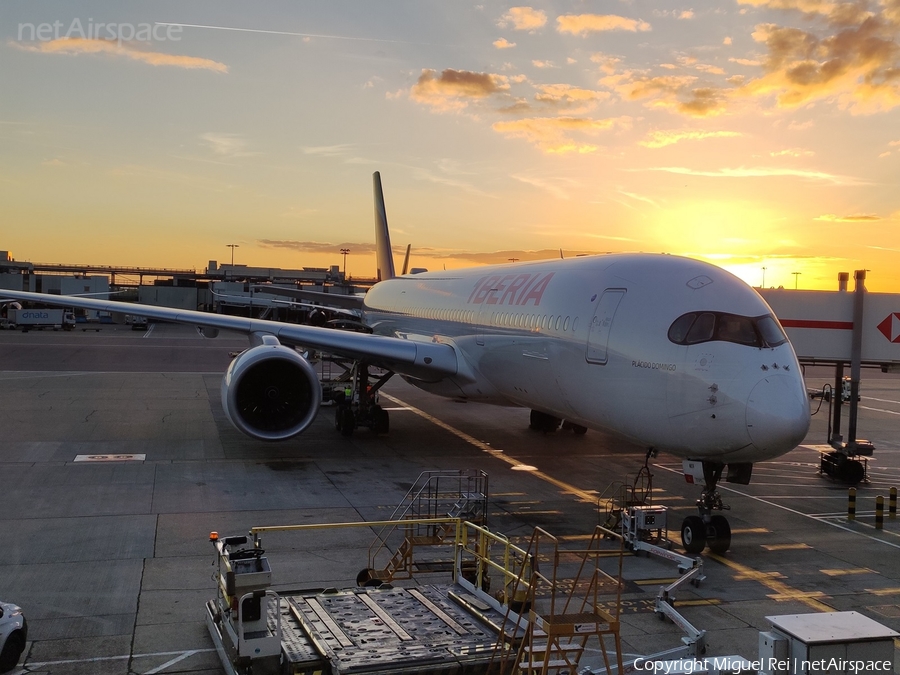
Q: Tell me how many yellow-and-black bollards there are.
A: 3